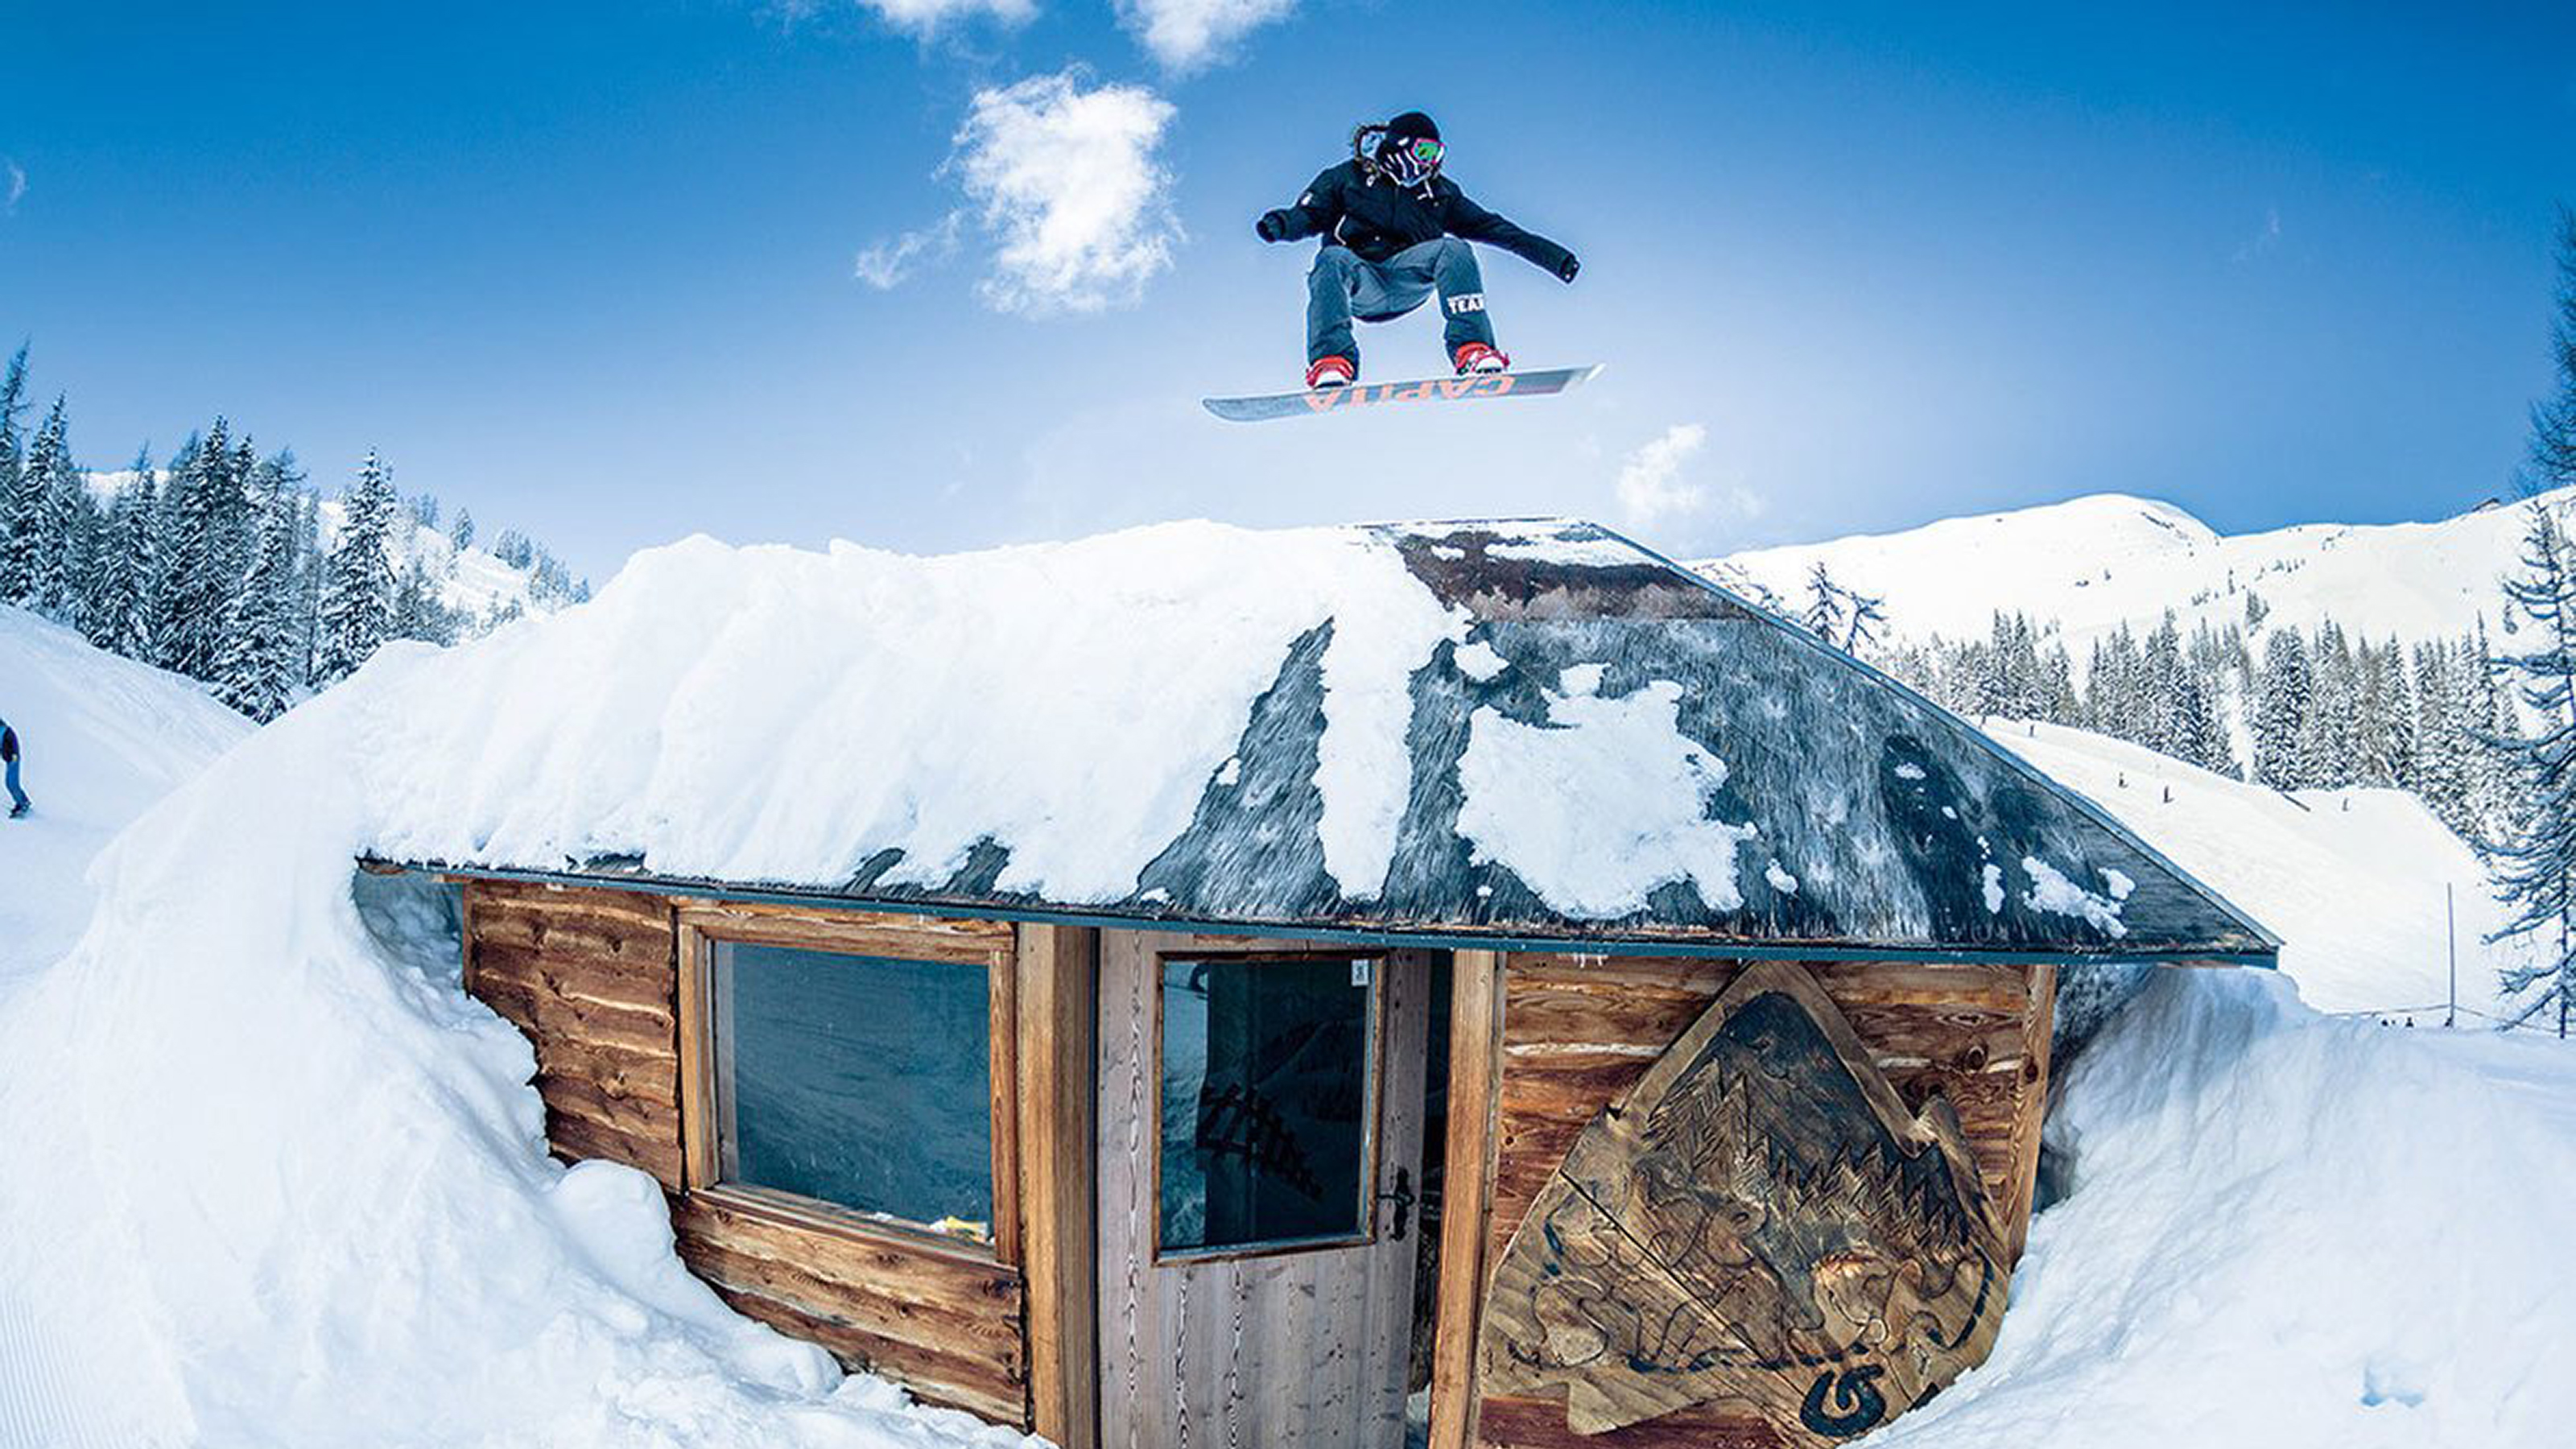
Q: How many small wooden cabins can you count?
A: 1